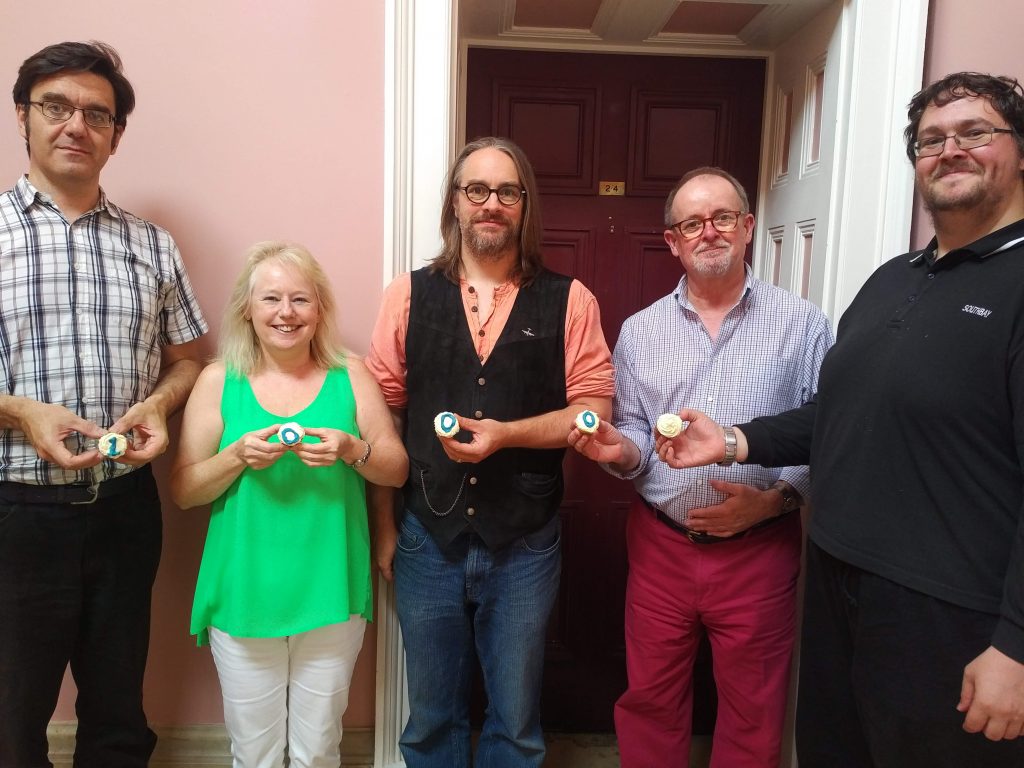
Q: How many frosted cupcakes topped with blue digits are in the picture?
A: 4